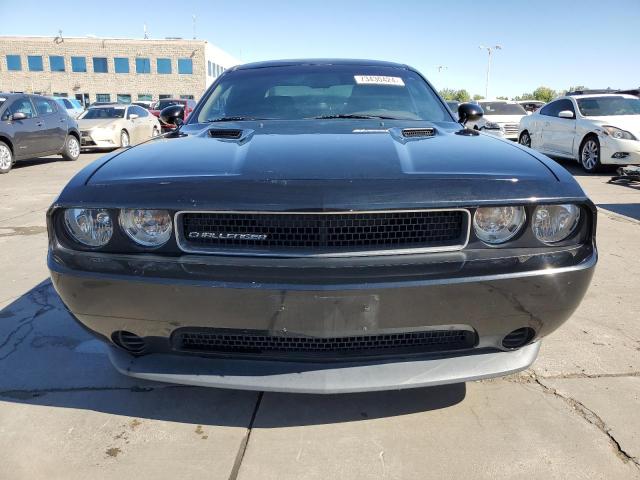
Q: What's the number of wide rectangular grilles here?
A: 2